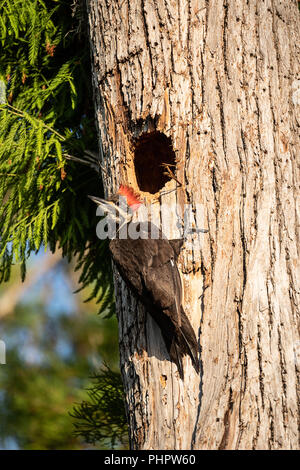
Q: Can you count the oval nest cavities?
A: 1